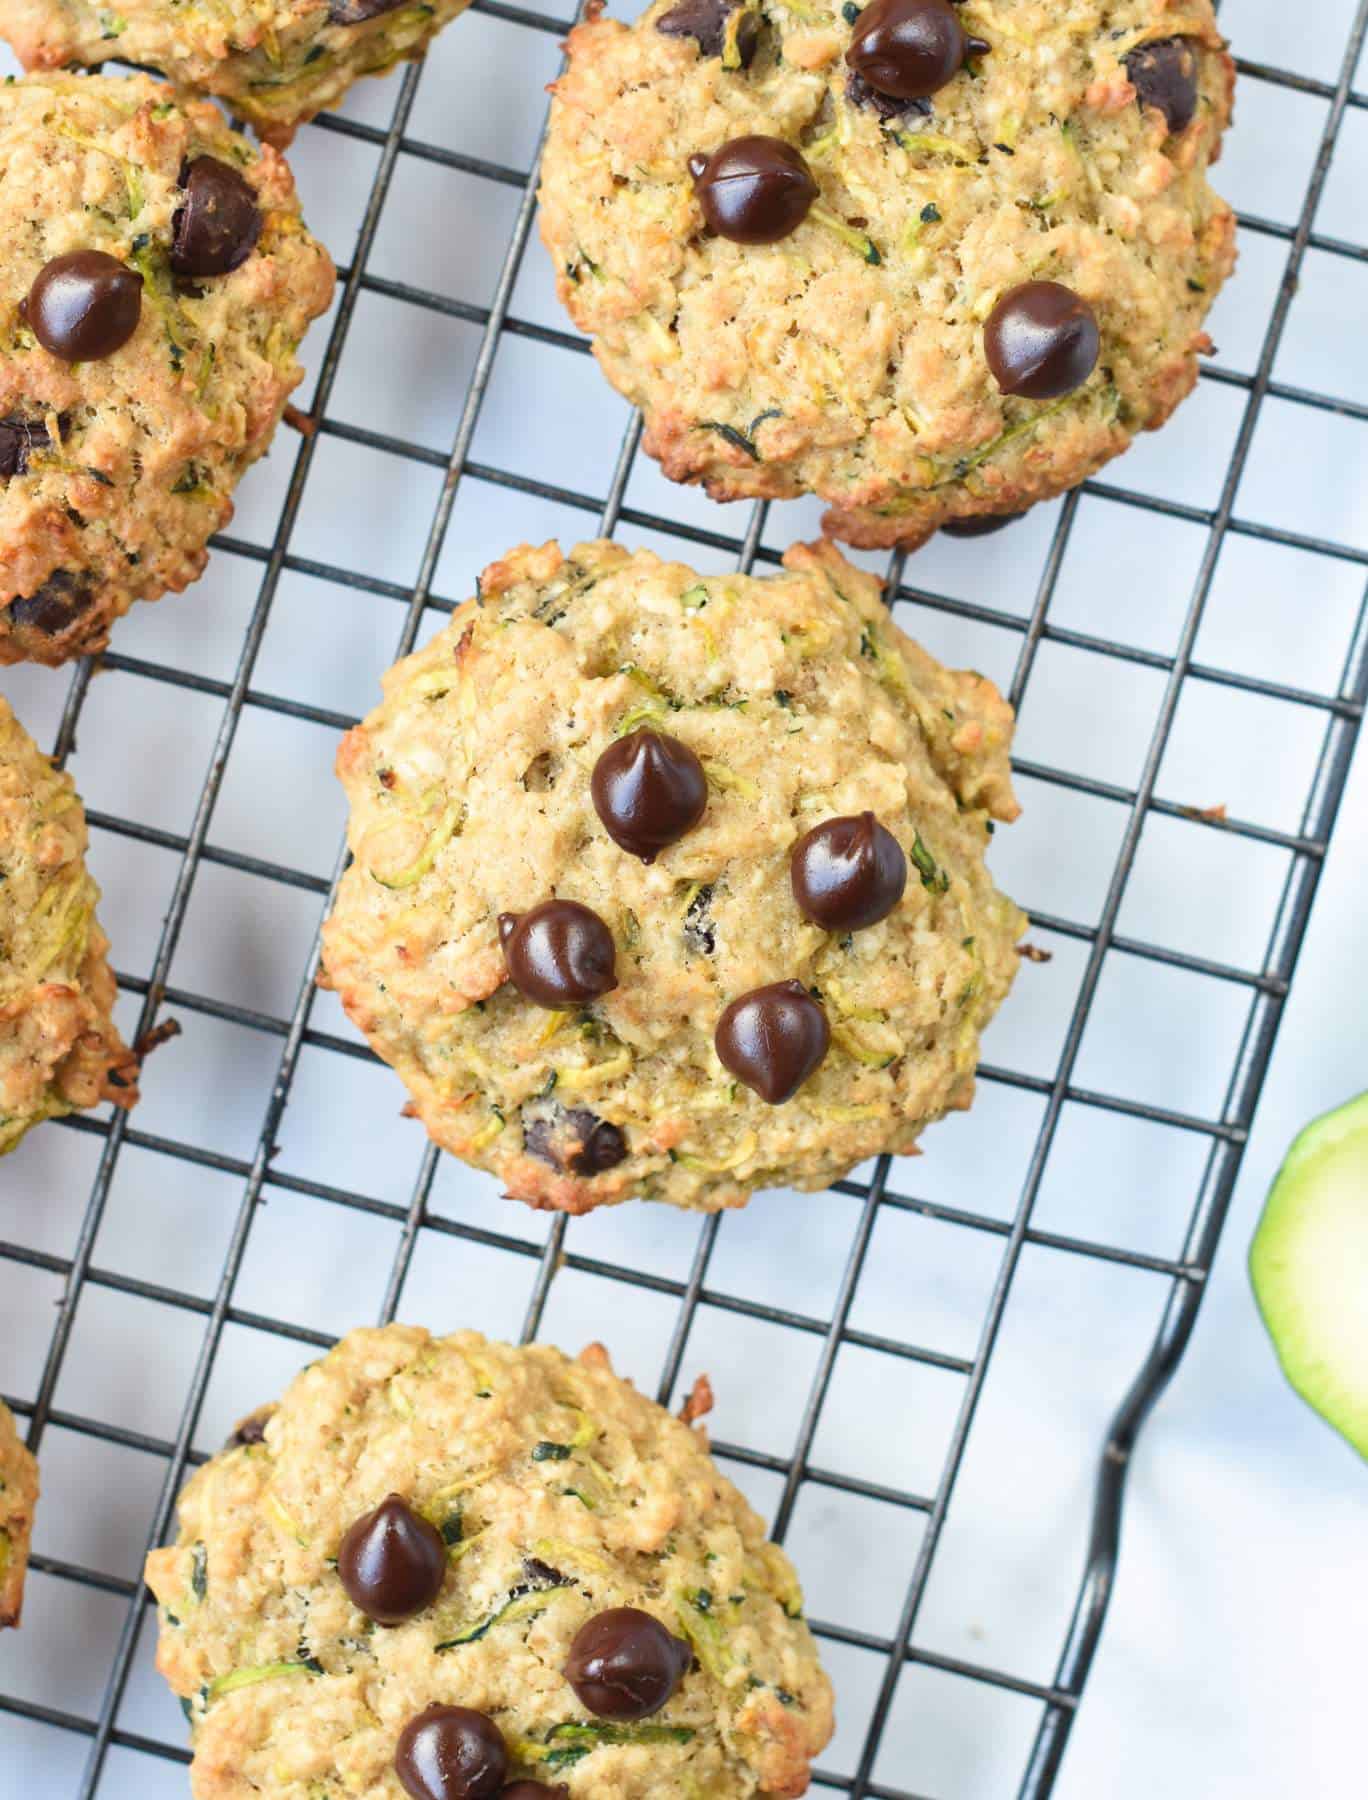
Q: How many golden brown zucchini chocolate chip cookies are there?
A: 7